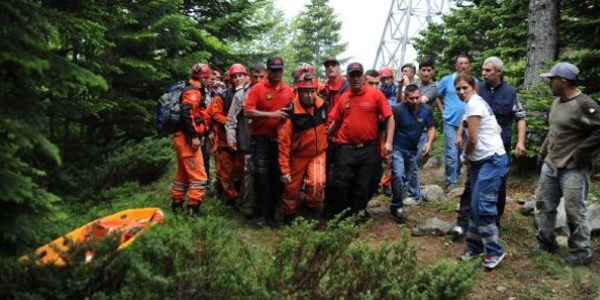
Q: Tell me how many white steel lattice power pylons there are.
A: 1